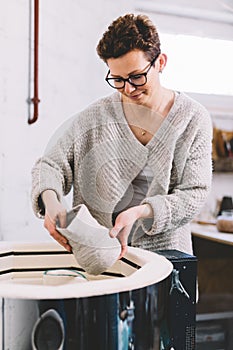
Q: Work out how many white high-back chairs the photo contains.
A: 0